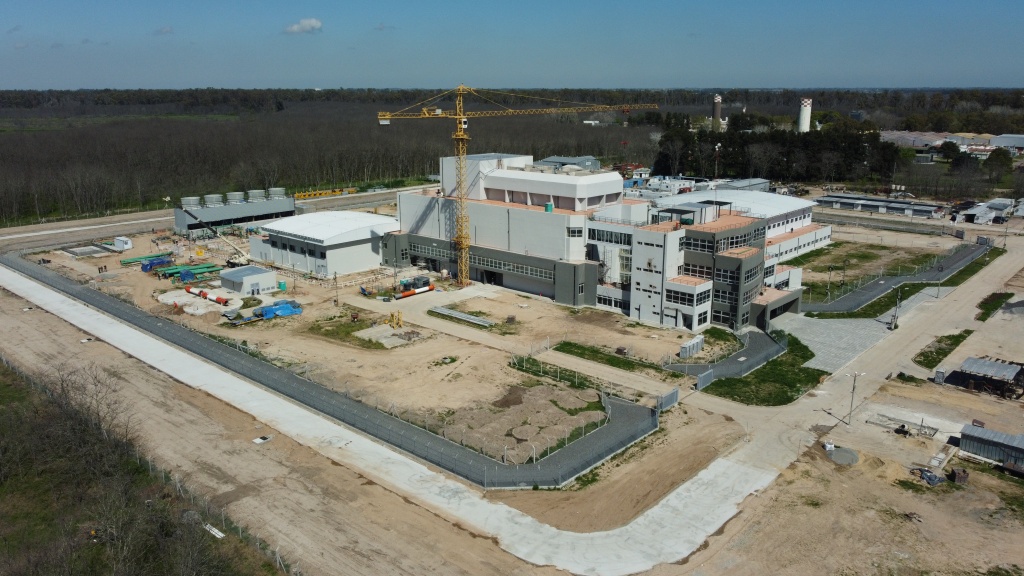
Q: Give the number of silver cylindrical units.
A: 5